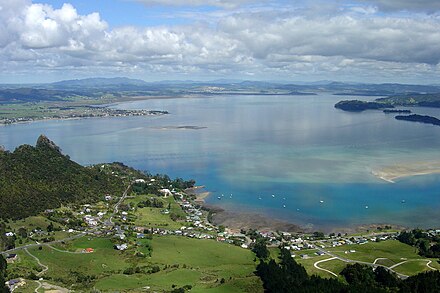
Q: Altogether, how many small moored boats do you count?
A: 12